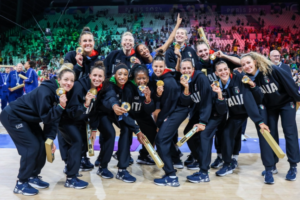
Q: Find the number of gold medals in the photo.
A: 12